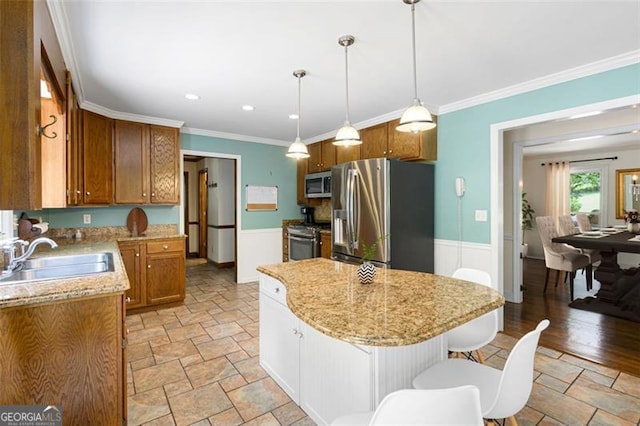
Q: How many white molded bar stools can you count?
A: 3